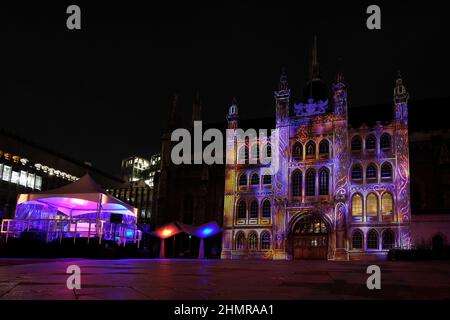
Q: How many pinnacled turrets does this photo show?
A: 4